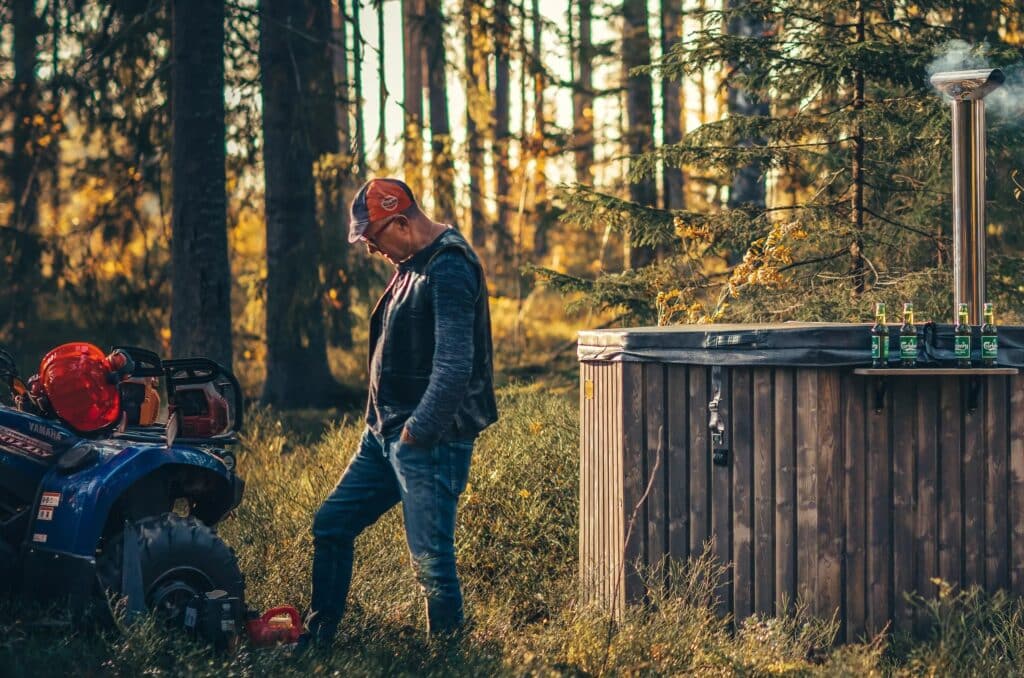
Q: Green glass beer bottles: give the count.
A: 4